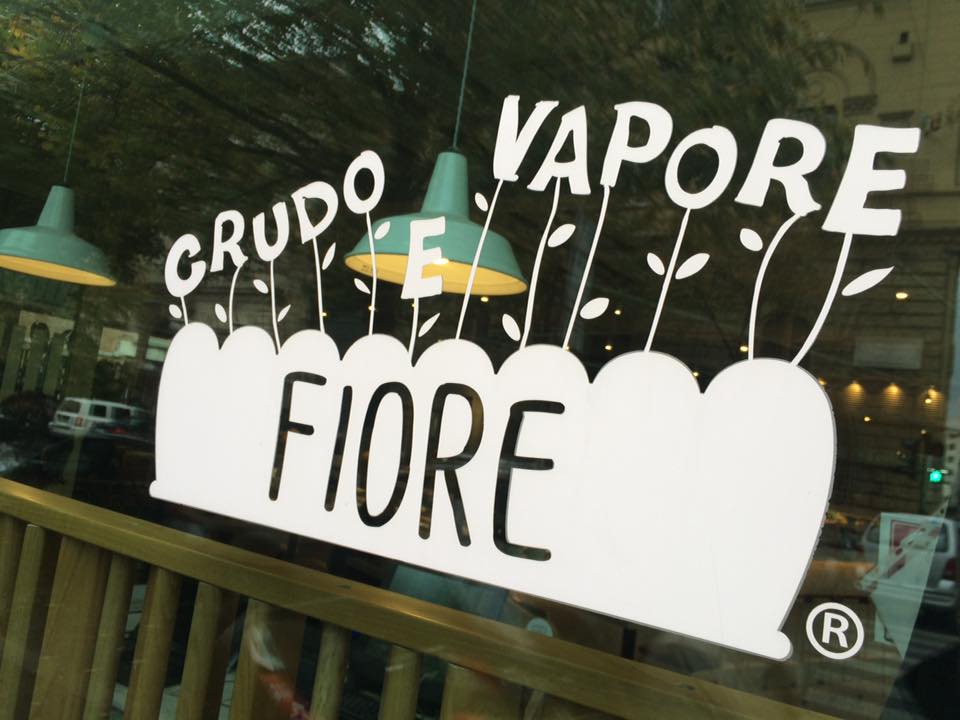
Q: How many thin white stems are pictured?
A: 12